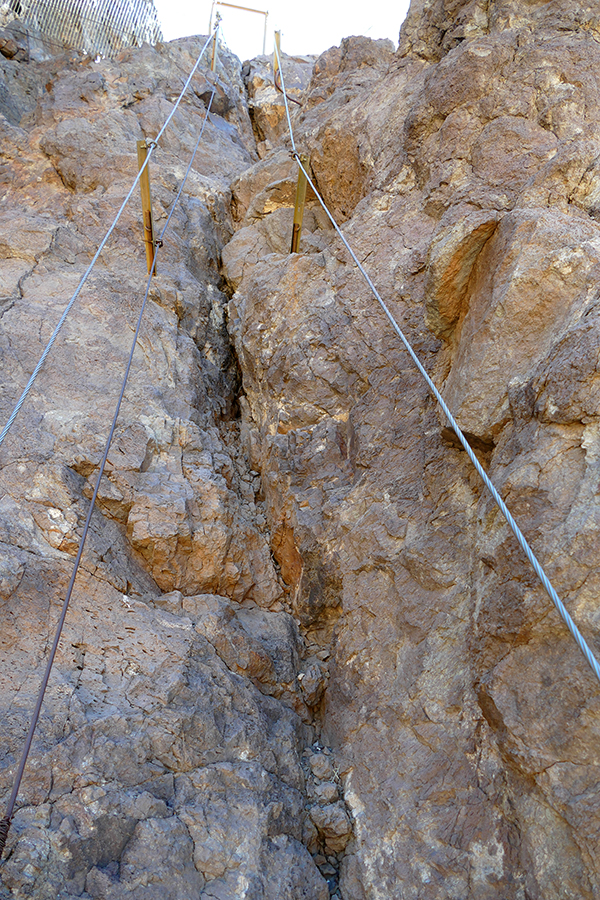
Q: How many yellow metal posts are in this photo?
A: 4